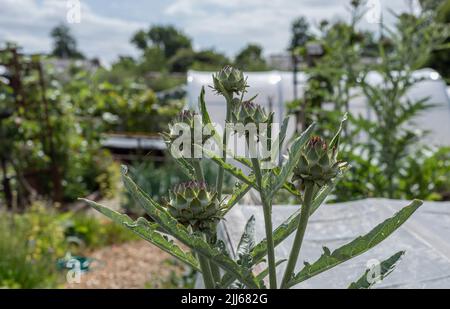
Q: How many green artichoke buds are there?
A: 5